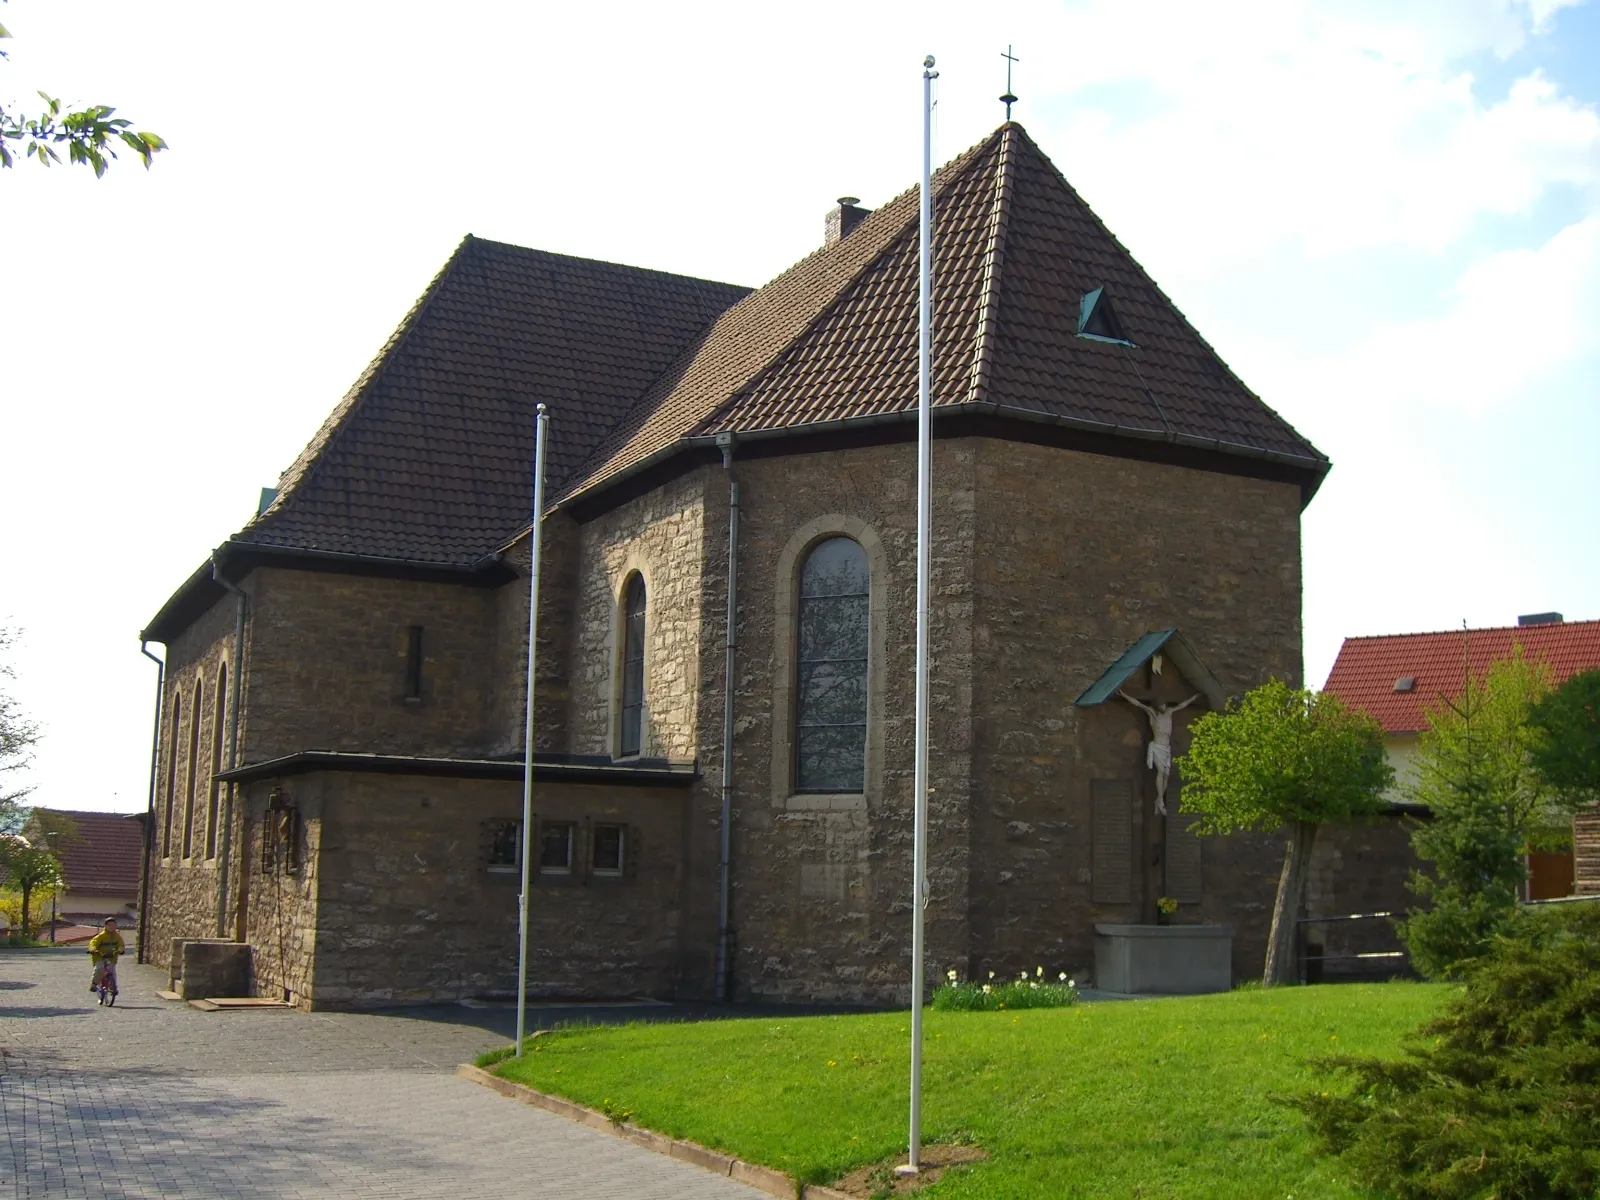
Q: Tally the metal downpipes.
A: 3